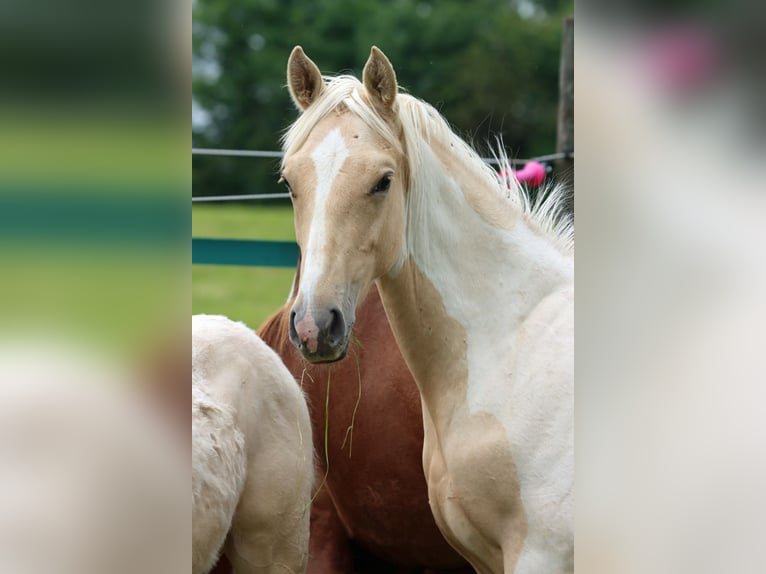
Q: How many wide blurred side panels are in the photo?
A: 2